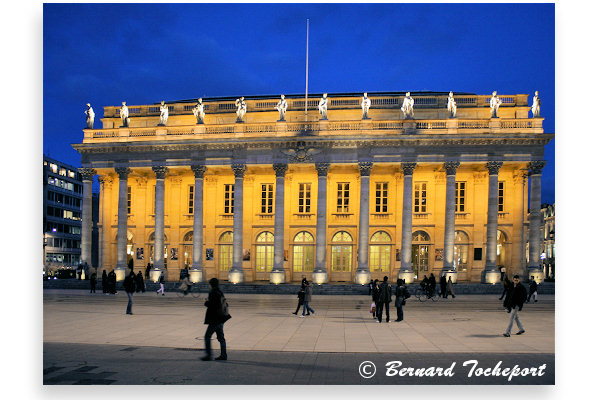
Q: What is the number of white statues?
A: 12